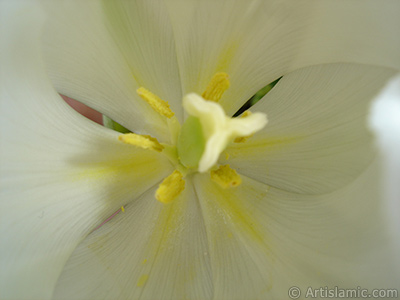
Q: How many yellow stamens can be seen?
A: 6